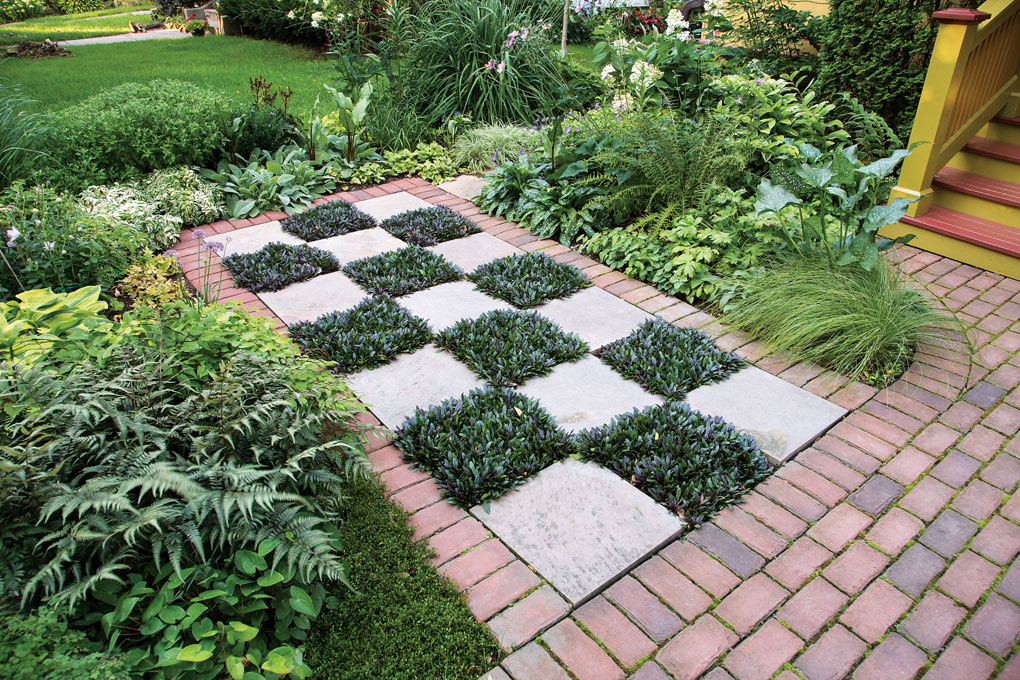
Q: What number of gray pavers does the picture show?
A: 11